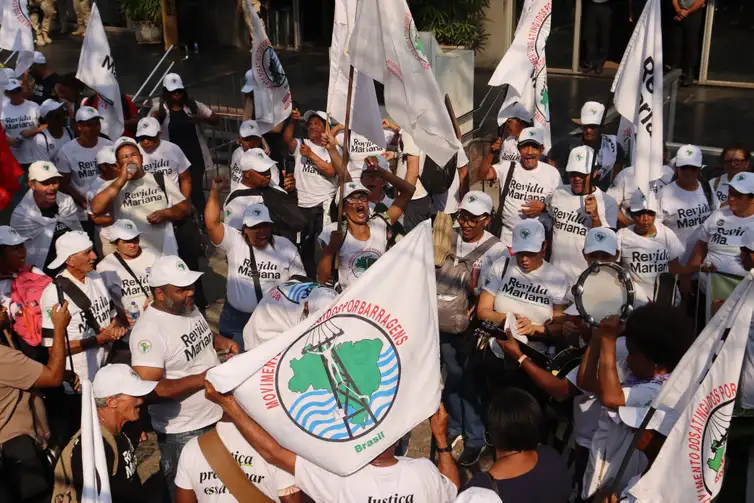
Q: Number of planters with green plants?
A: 2